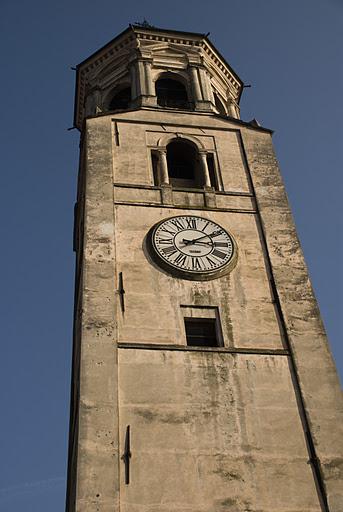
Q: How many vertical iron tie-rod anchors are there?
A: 3